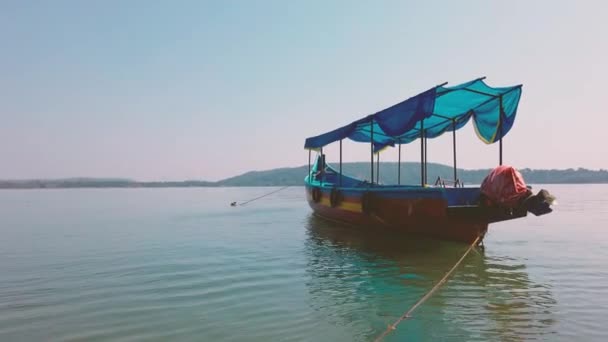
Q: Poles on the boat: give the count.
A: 10